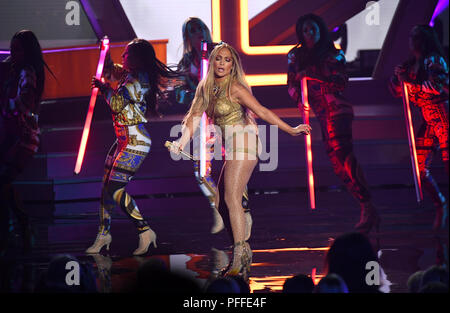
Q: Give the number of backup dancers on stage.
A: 5